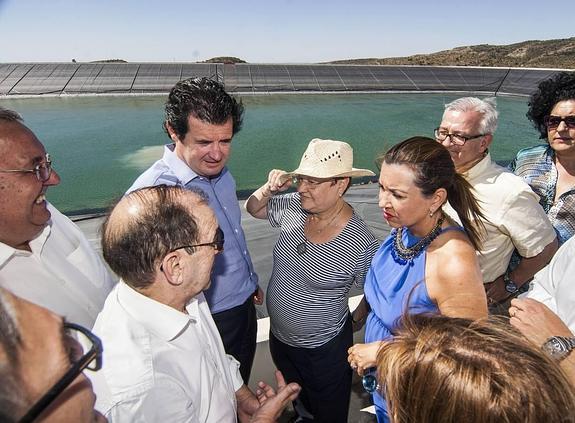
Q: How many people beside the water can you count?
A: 10